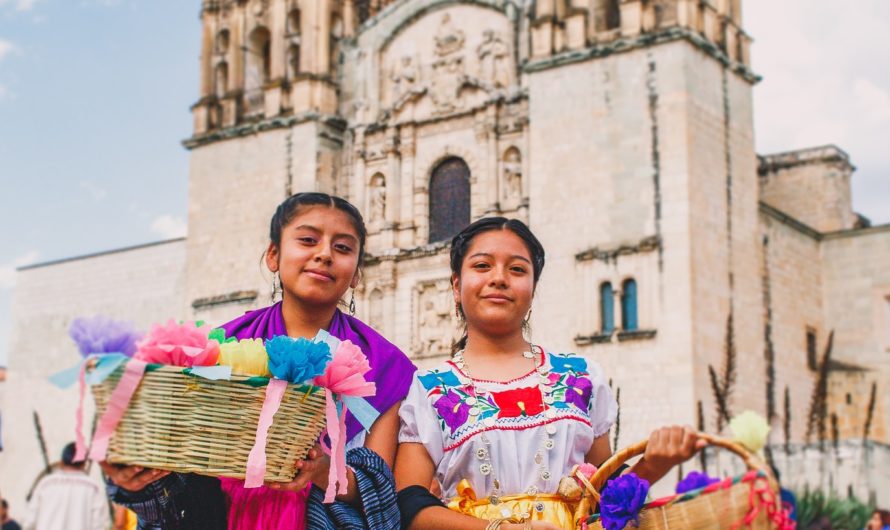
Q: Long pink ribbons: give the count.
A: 5